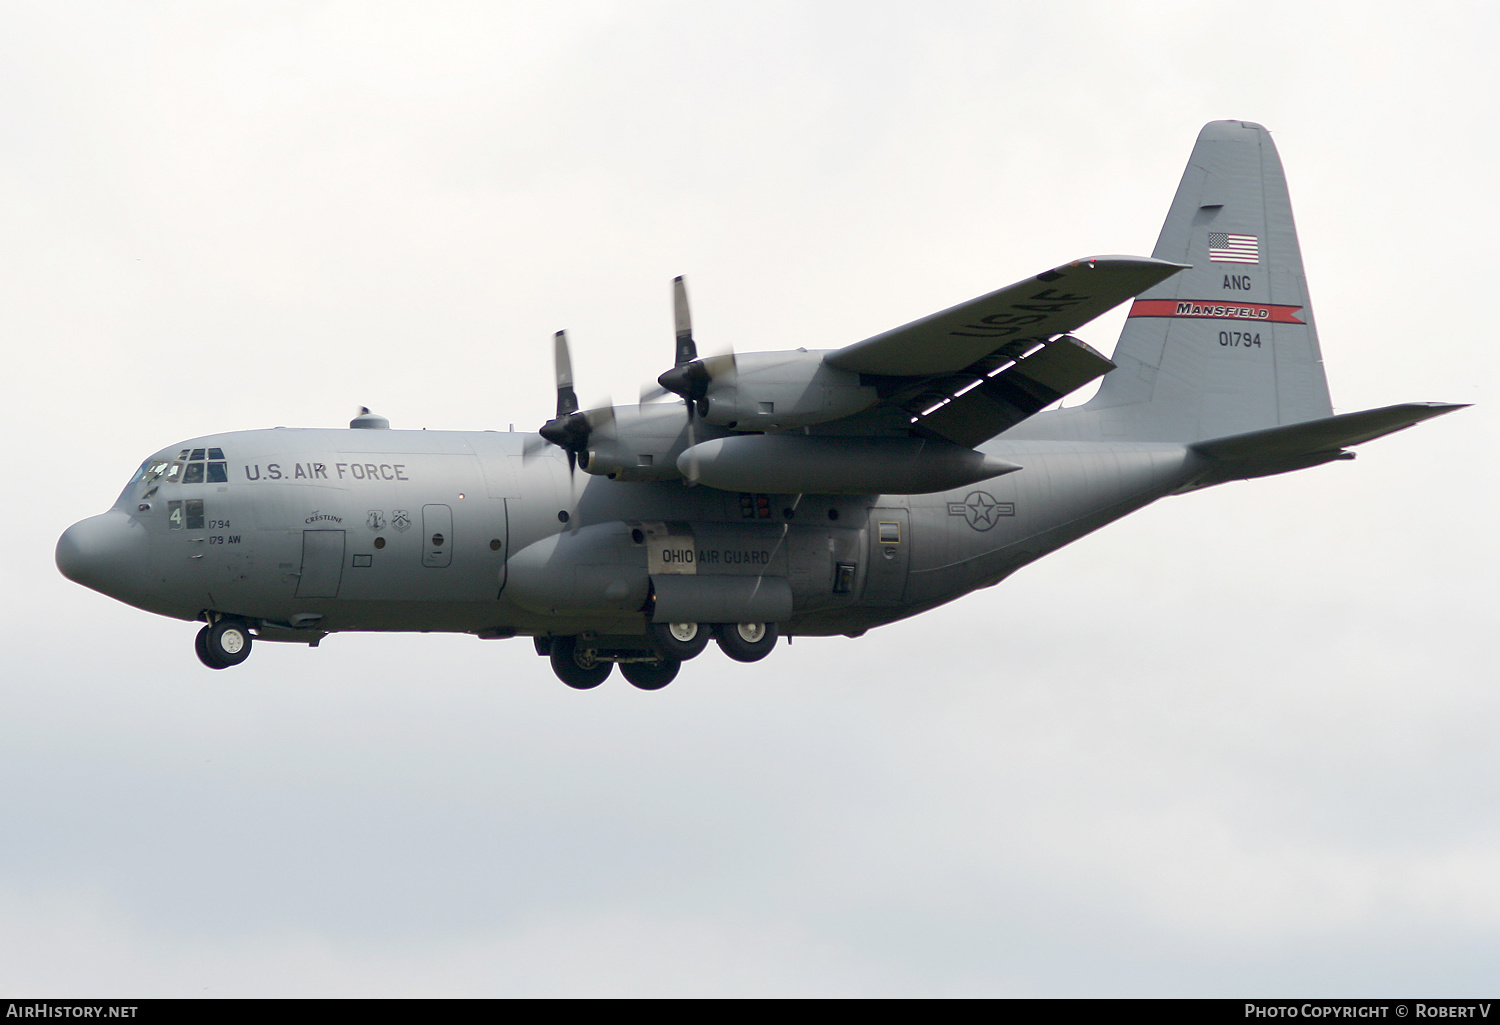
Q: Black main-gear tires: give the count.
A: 4